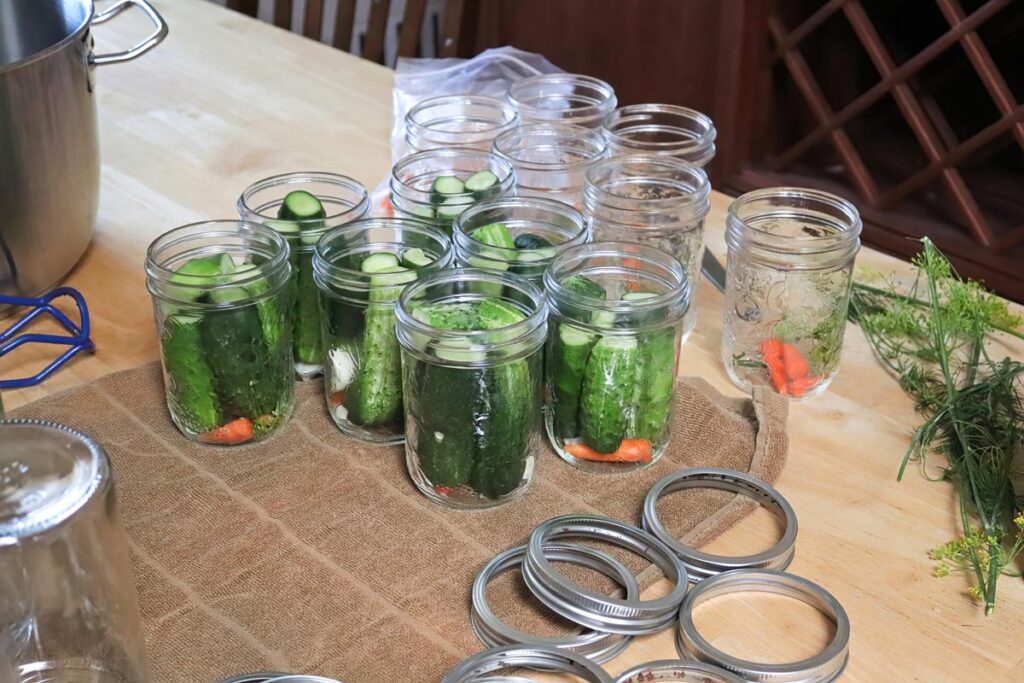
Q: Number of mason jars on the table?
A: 14